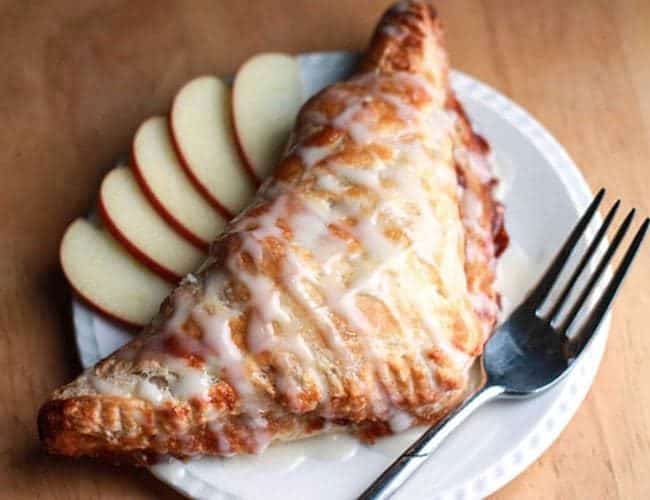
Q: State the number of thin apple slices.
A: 5